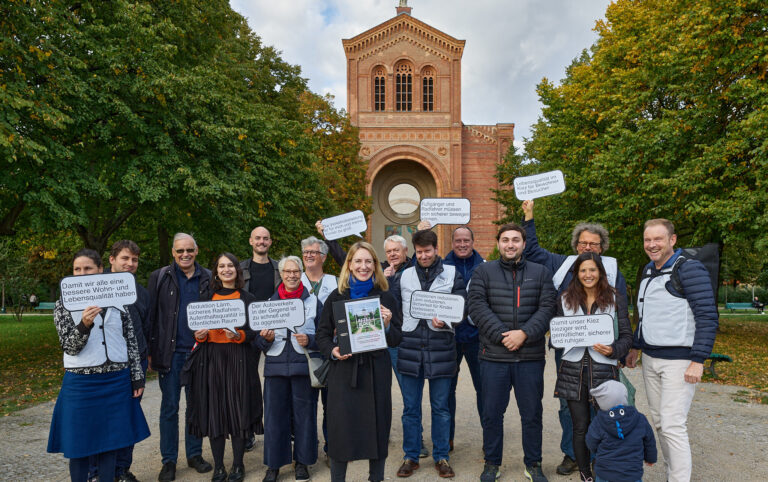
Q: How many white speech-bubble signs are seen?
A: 8